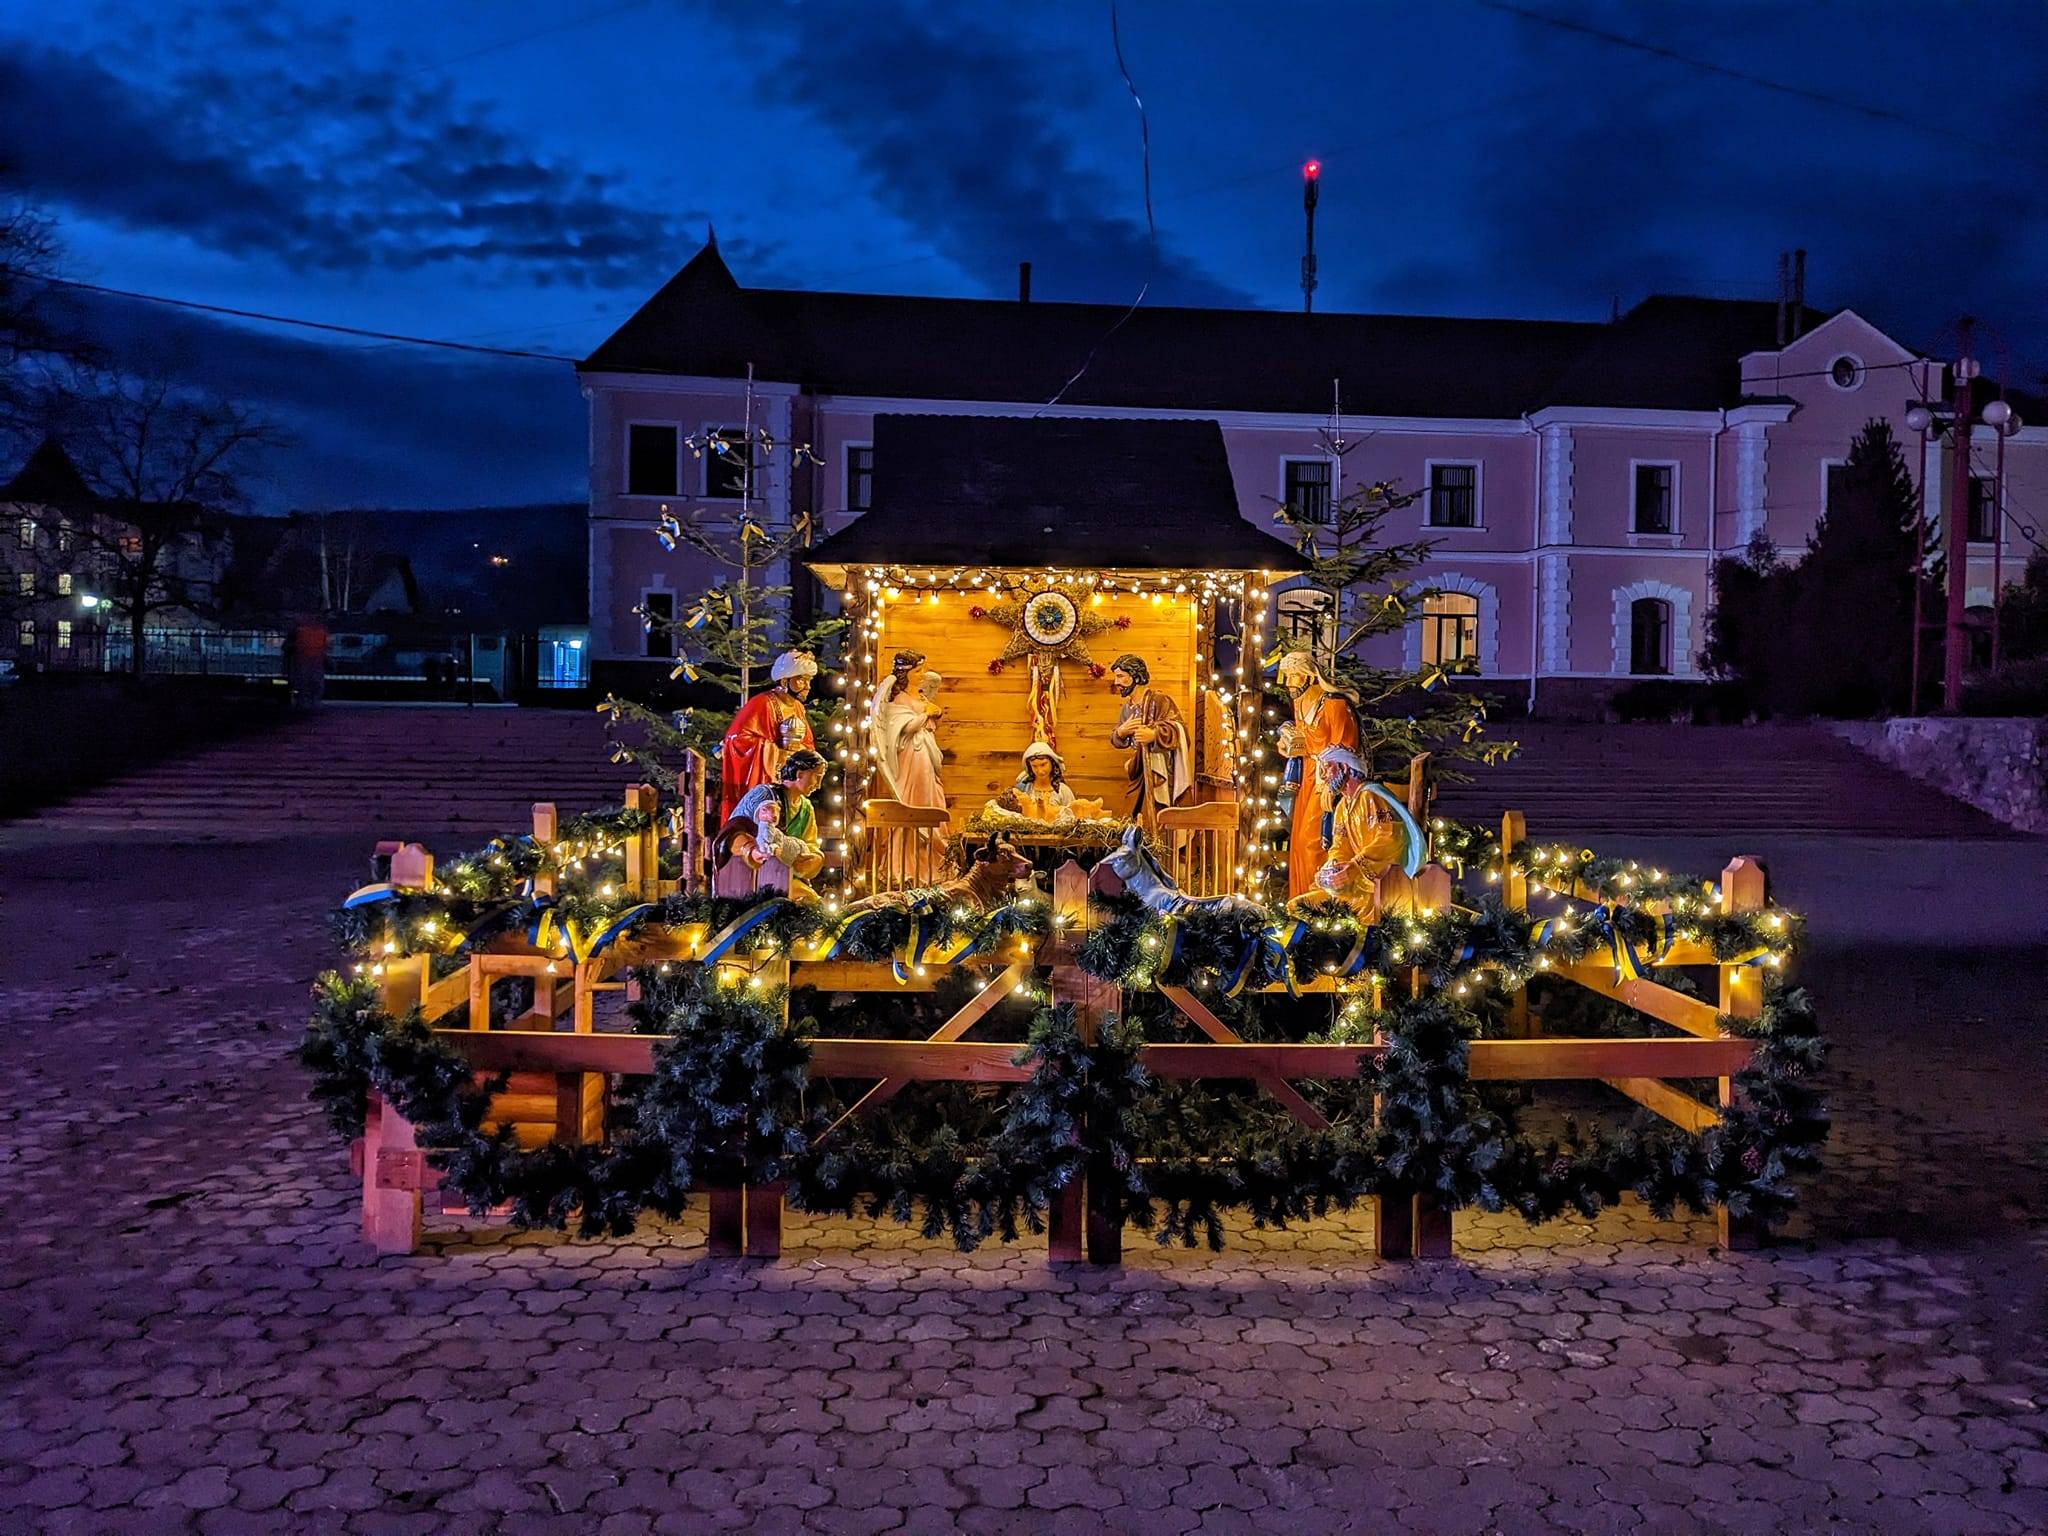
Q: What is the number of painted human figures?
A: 8